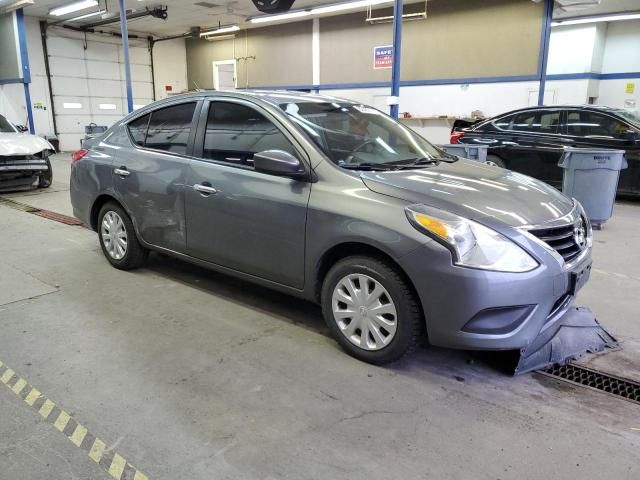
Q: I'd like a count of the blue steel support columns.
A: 4